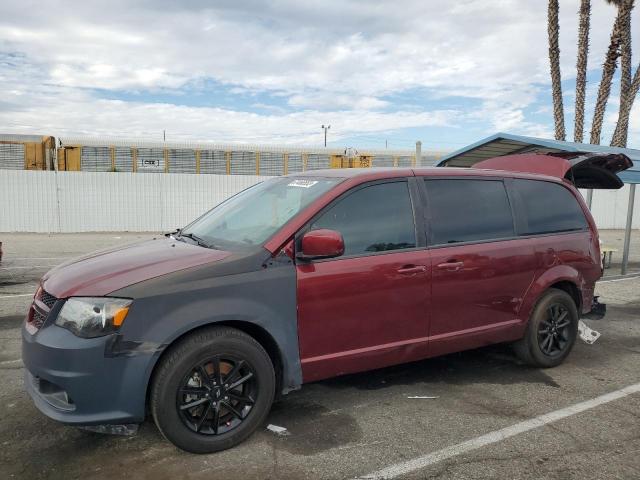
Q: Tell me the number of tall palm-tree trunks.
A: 5